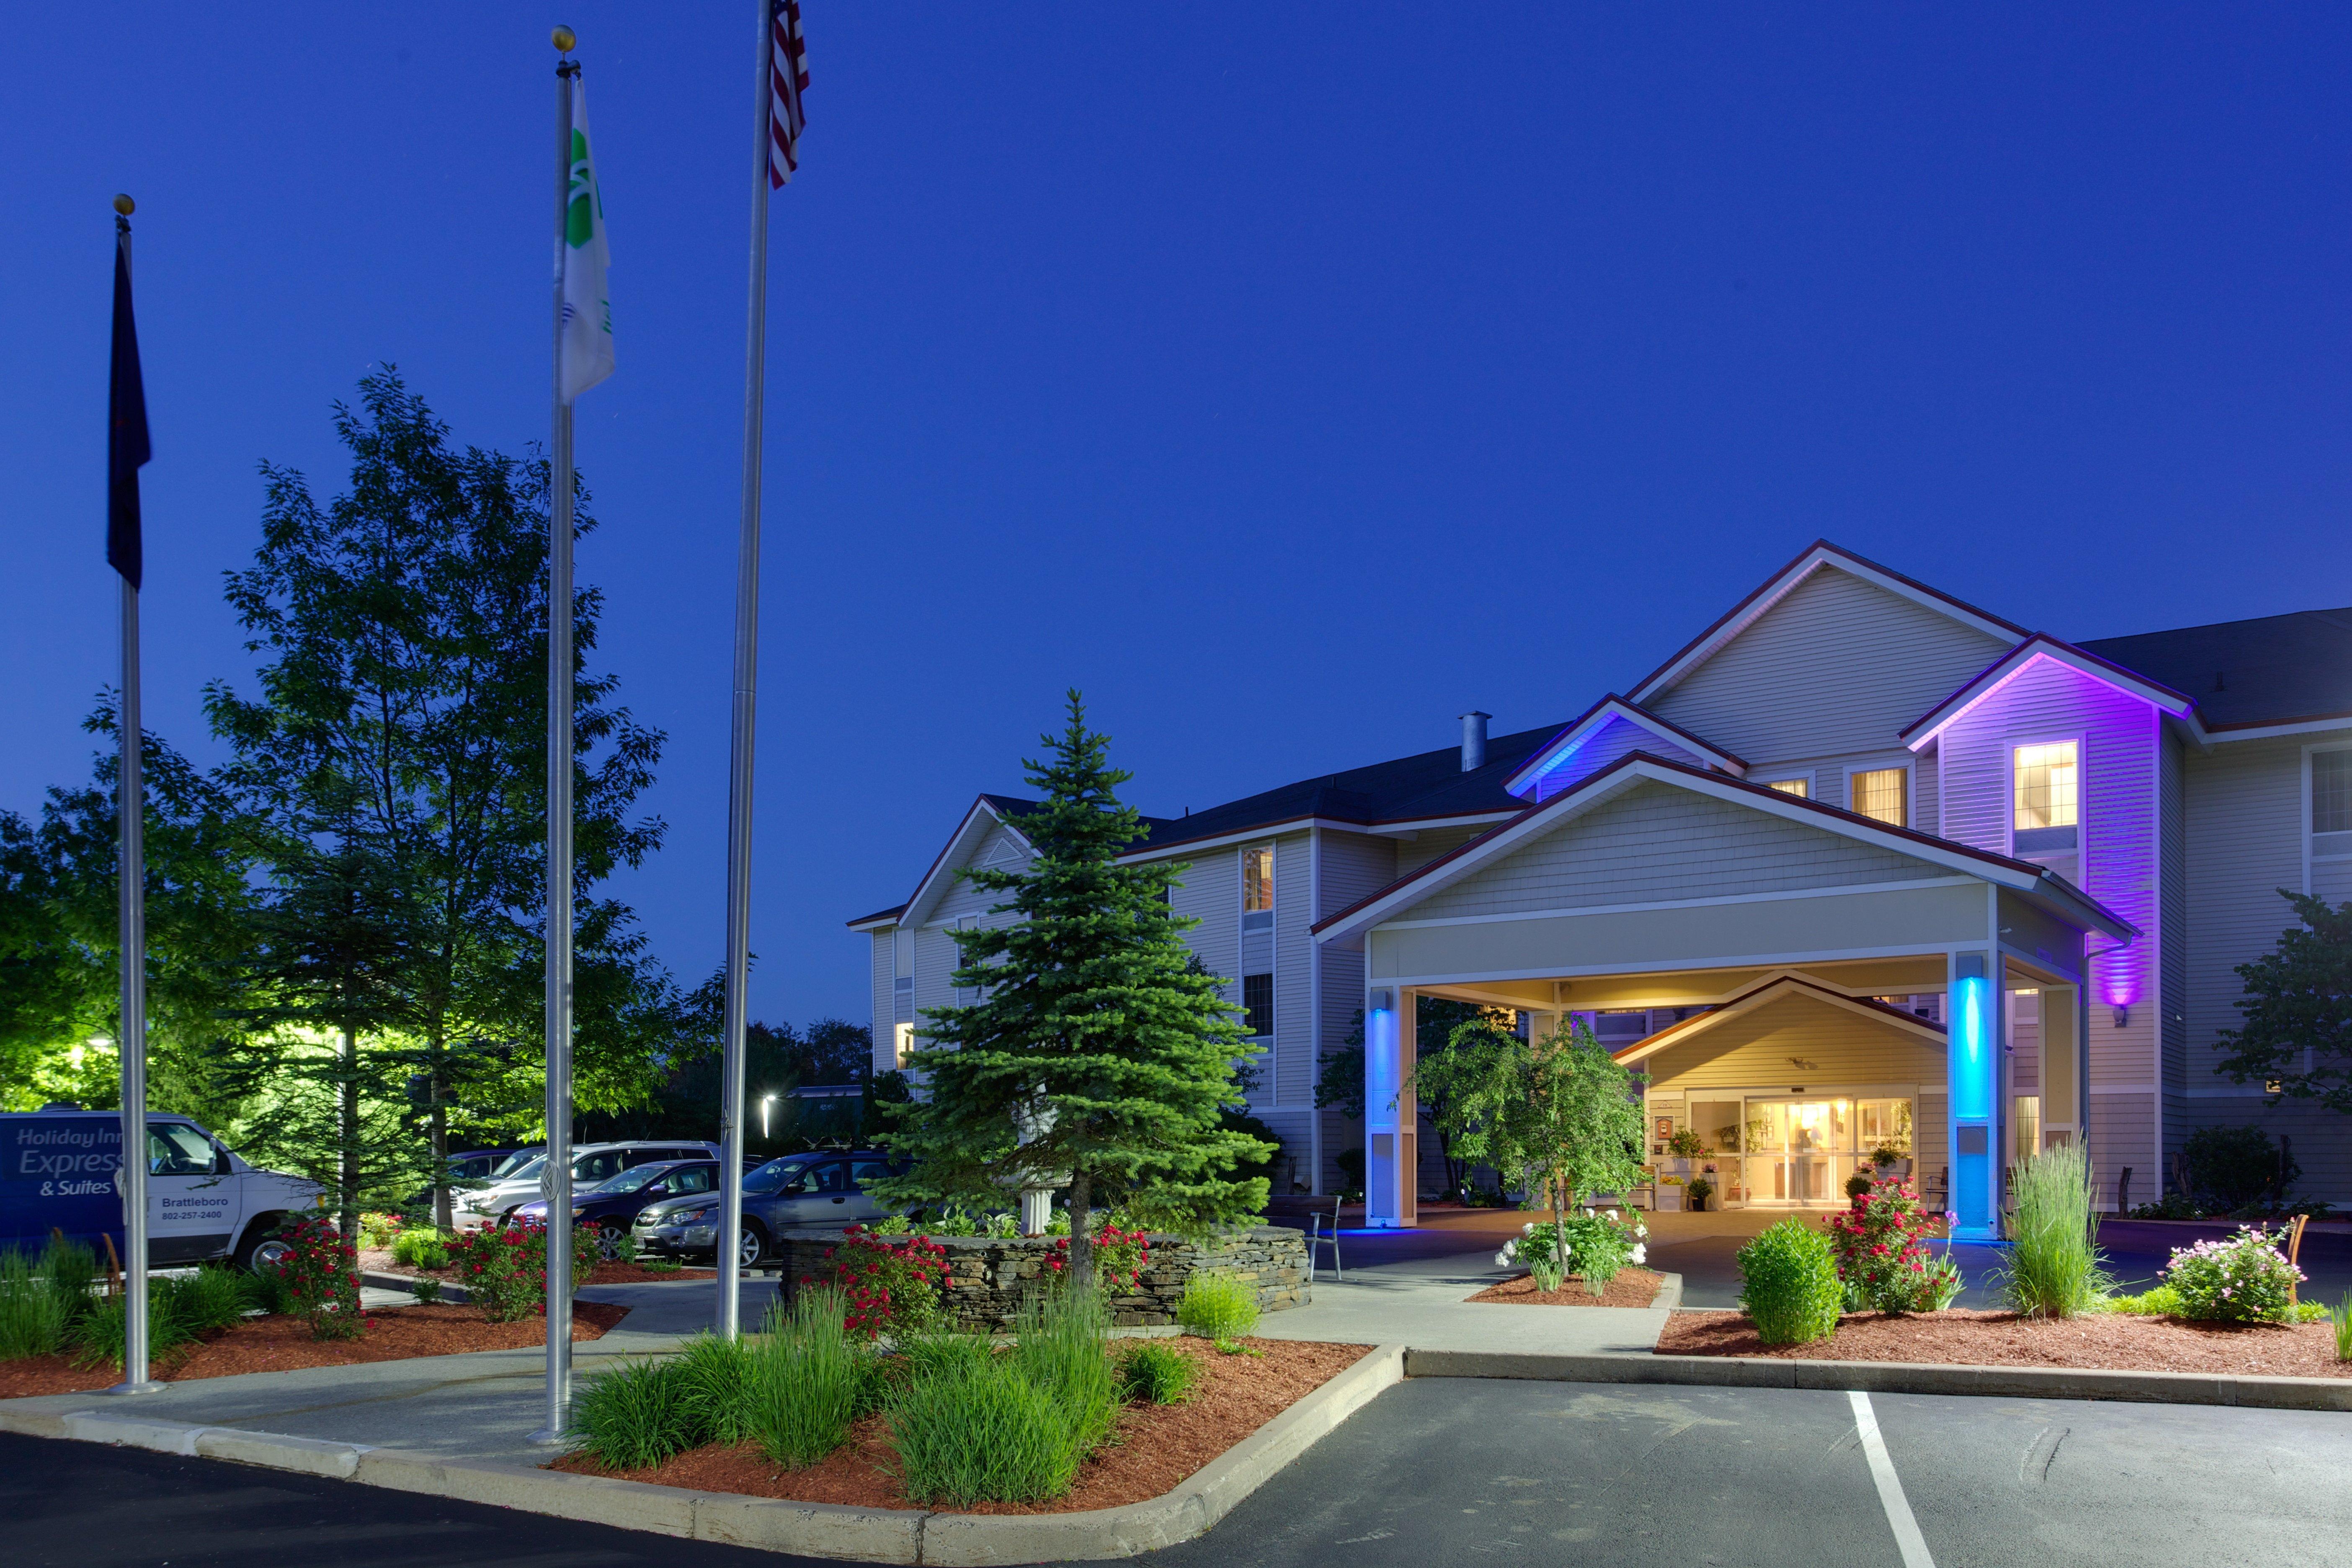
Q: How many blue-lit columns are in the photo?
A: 2